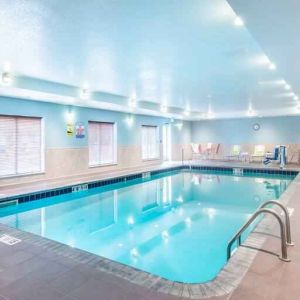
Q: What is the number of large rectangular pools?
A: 1